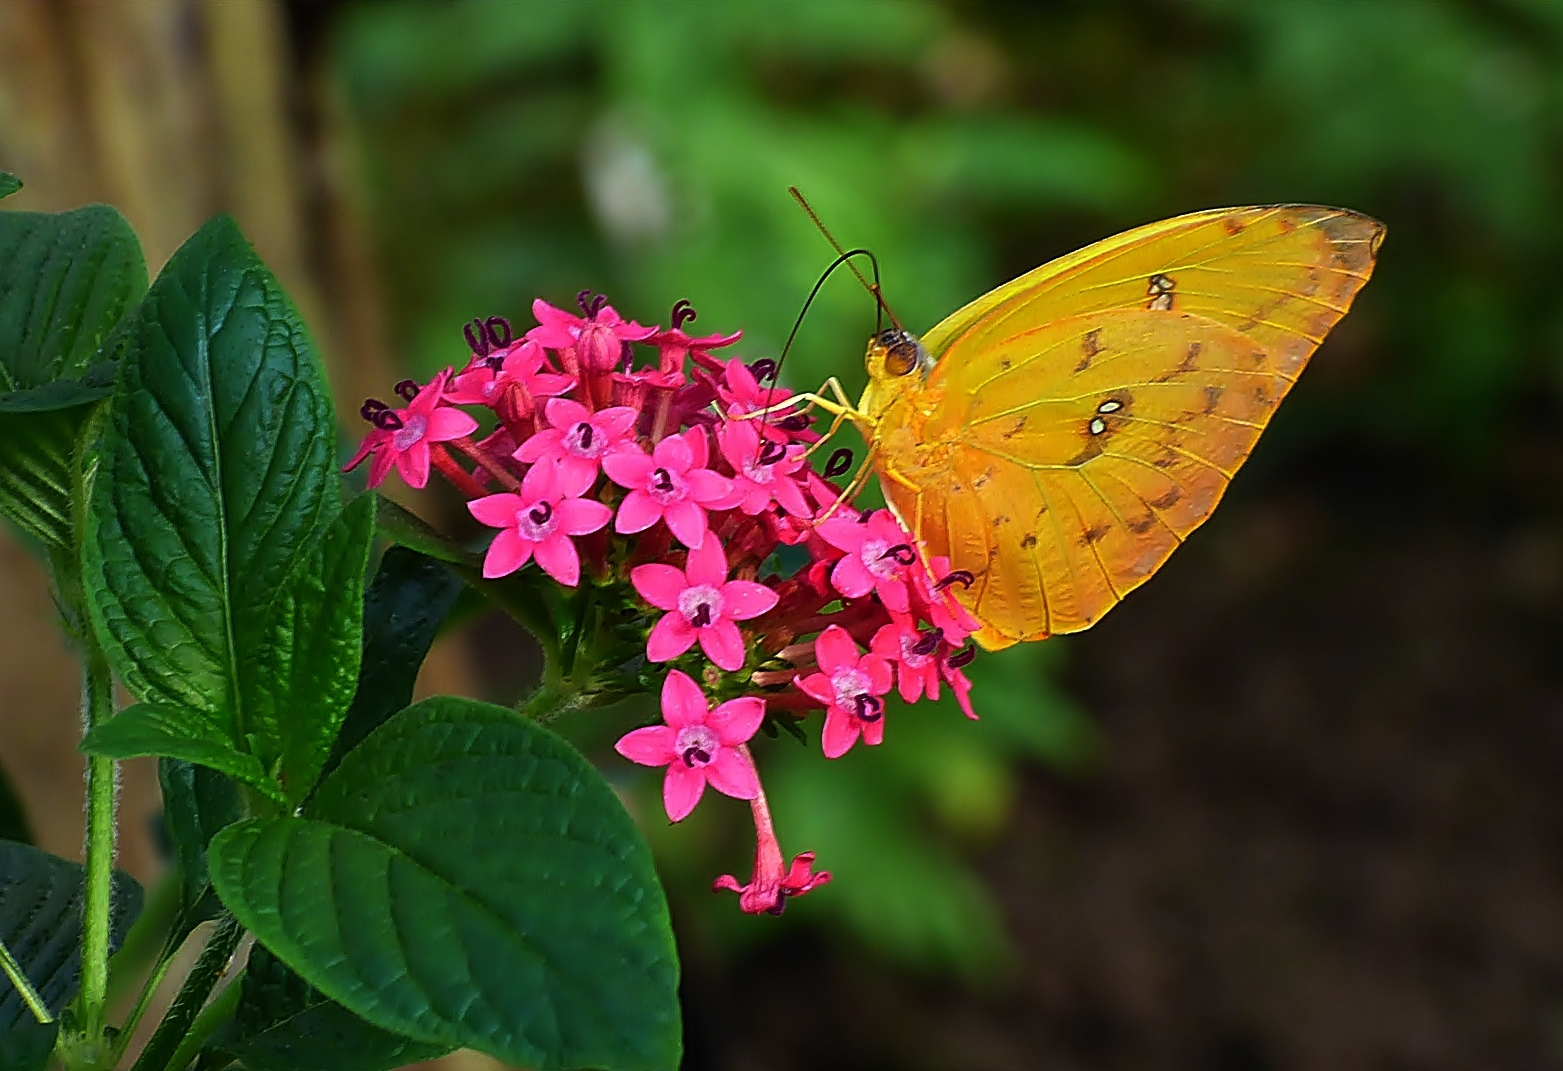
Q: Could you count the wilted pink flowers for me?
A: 1